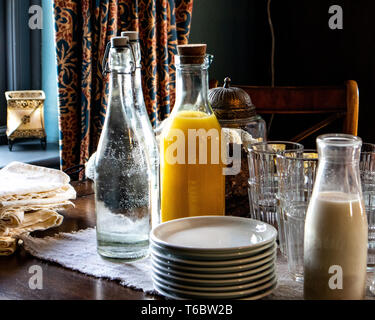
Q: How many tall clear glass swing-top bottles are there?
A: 2